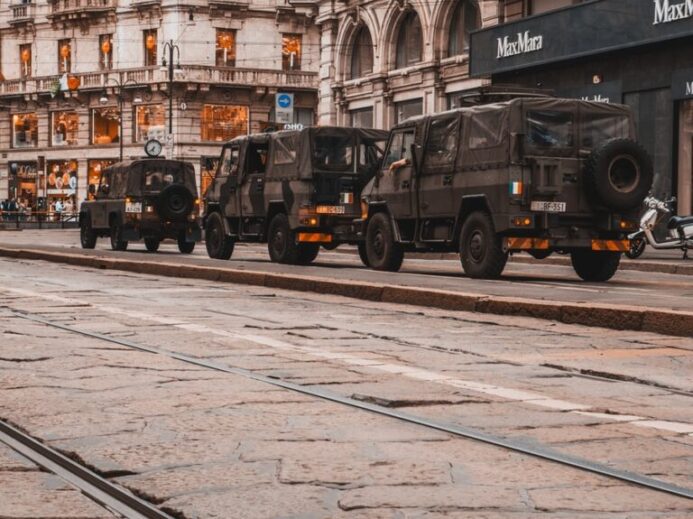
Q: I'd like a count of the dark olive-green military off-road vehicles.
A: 3